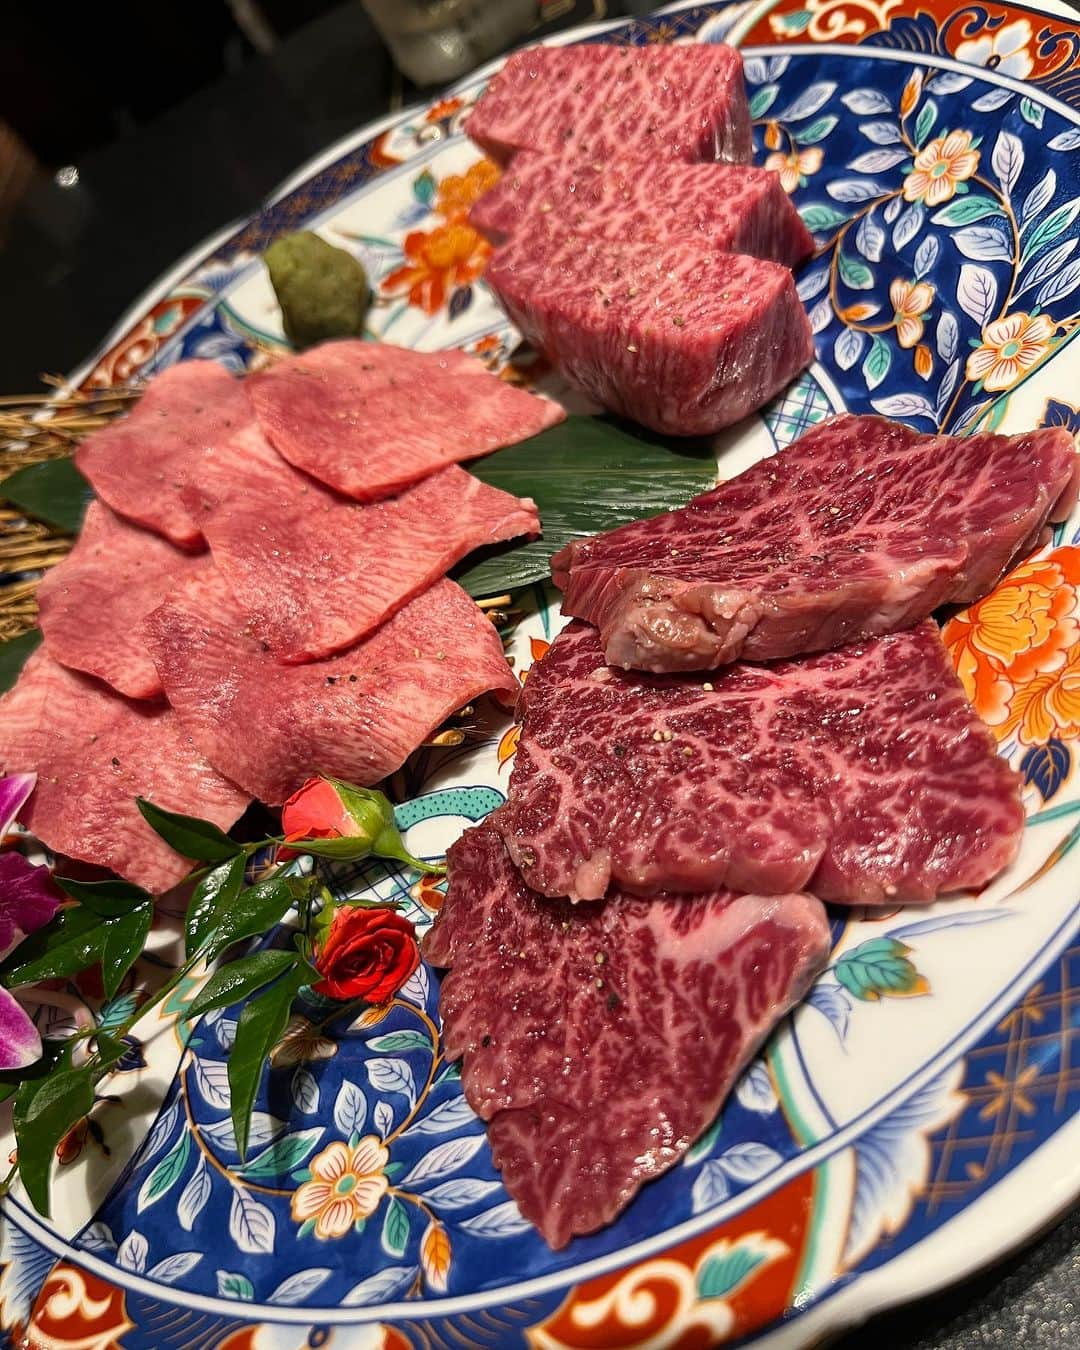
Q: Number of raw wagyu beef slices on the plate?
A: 12